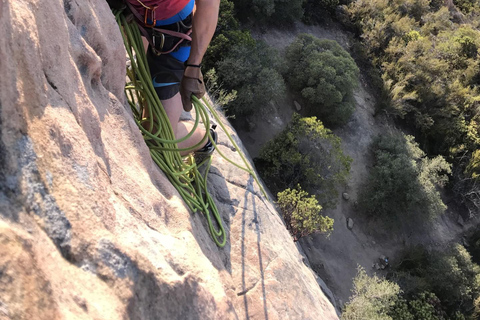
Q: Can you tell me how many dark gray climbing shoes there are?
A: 1